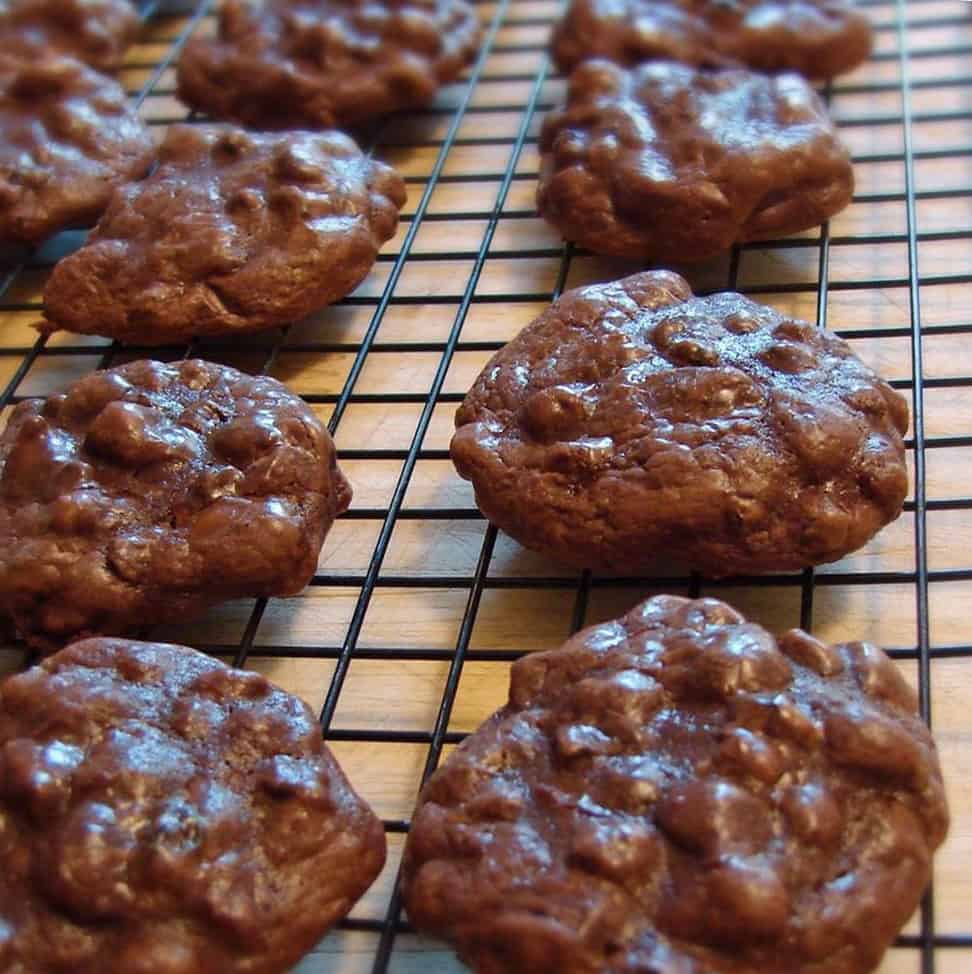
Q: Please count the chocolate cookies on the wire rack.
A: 10